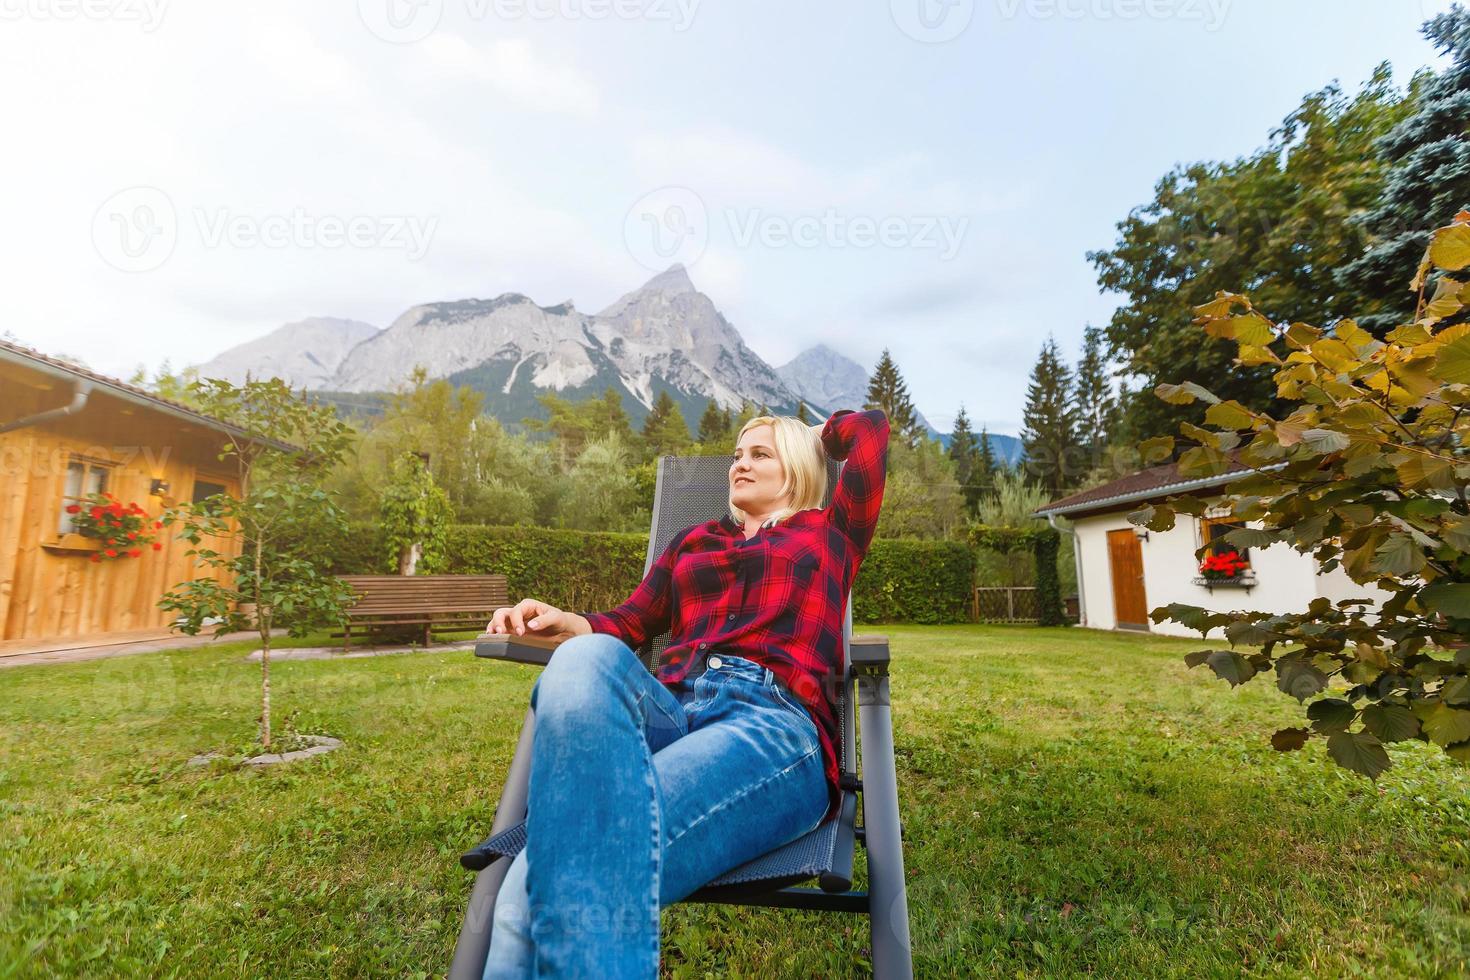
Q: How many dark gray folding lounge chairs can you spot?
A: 1